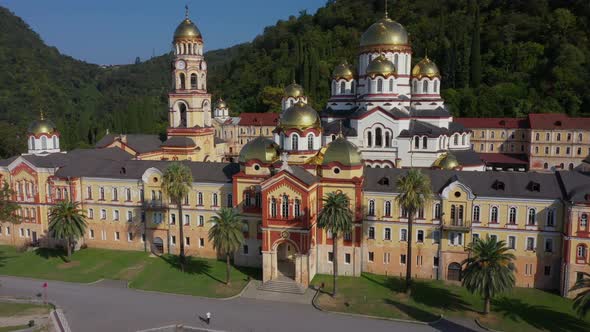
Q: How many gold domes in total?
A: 12